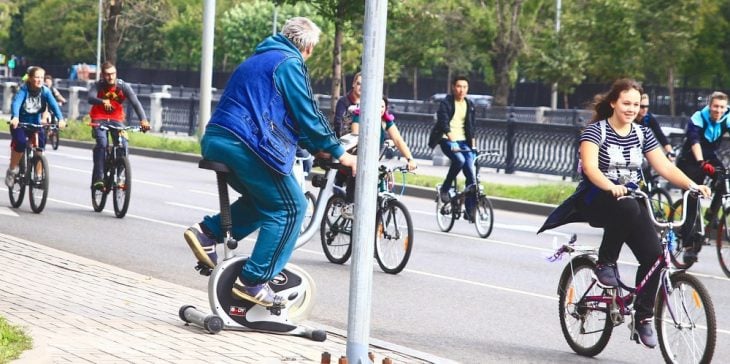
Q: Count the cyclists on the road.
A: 9